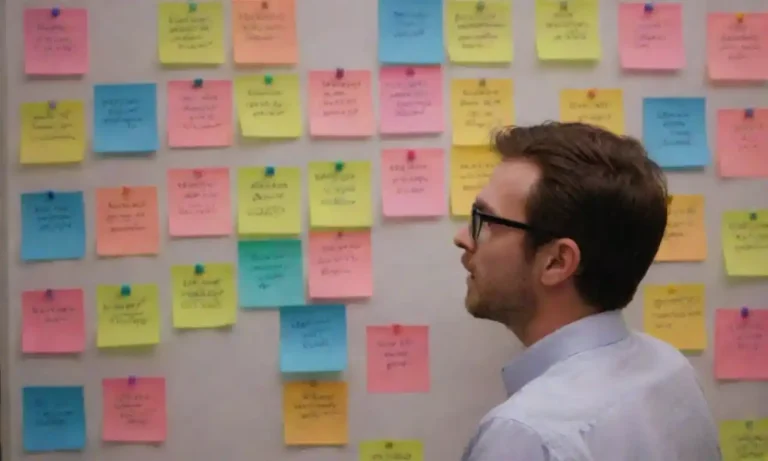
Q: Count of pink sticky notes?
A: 14